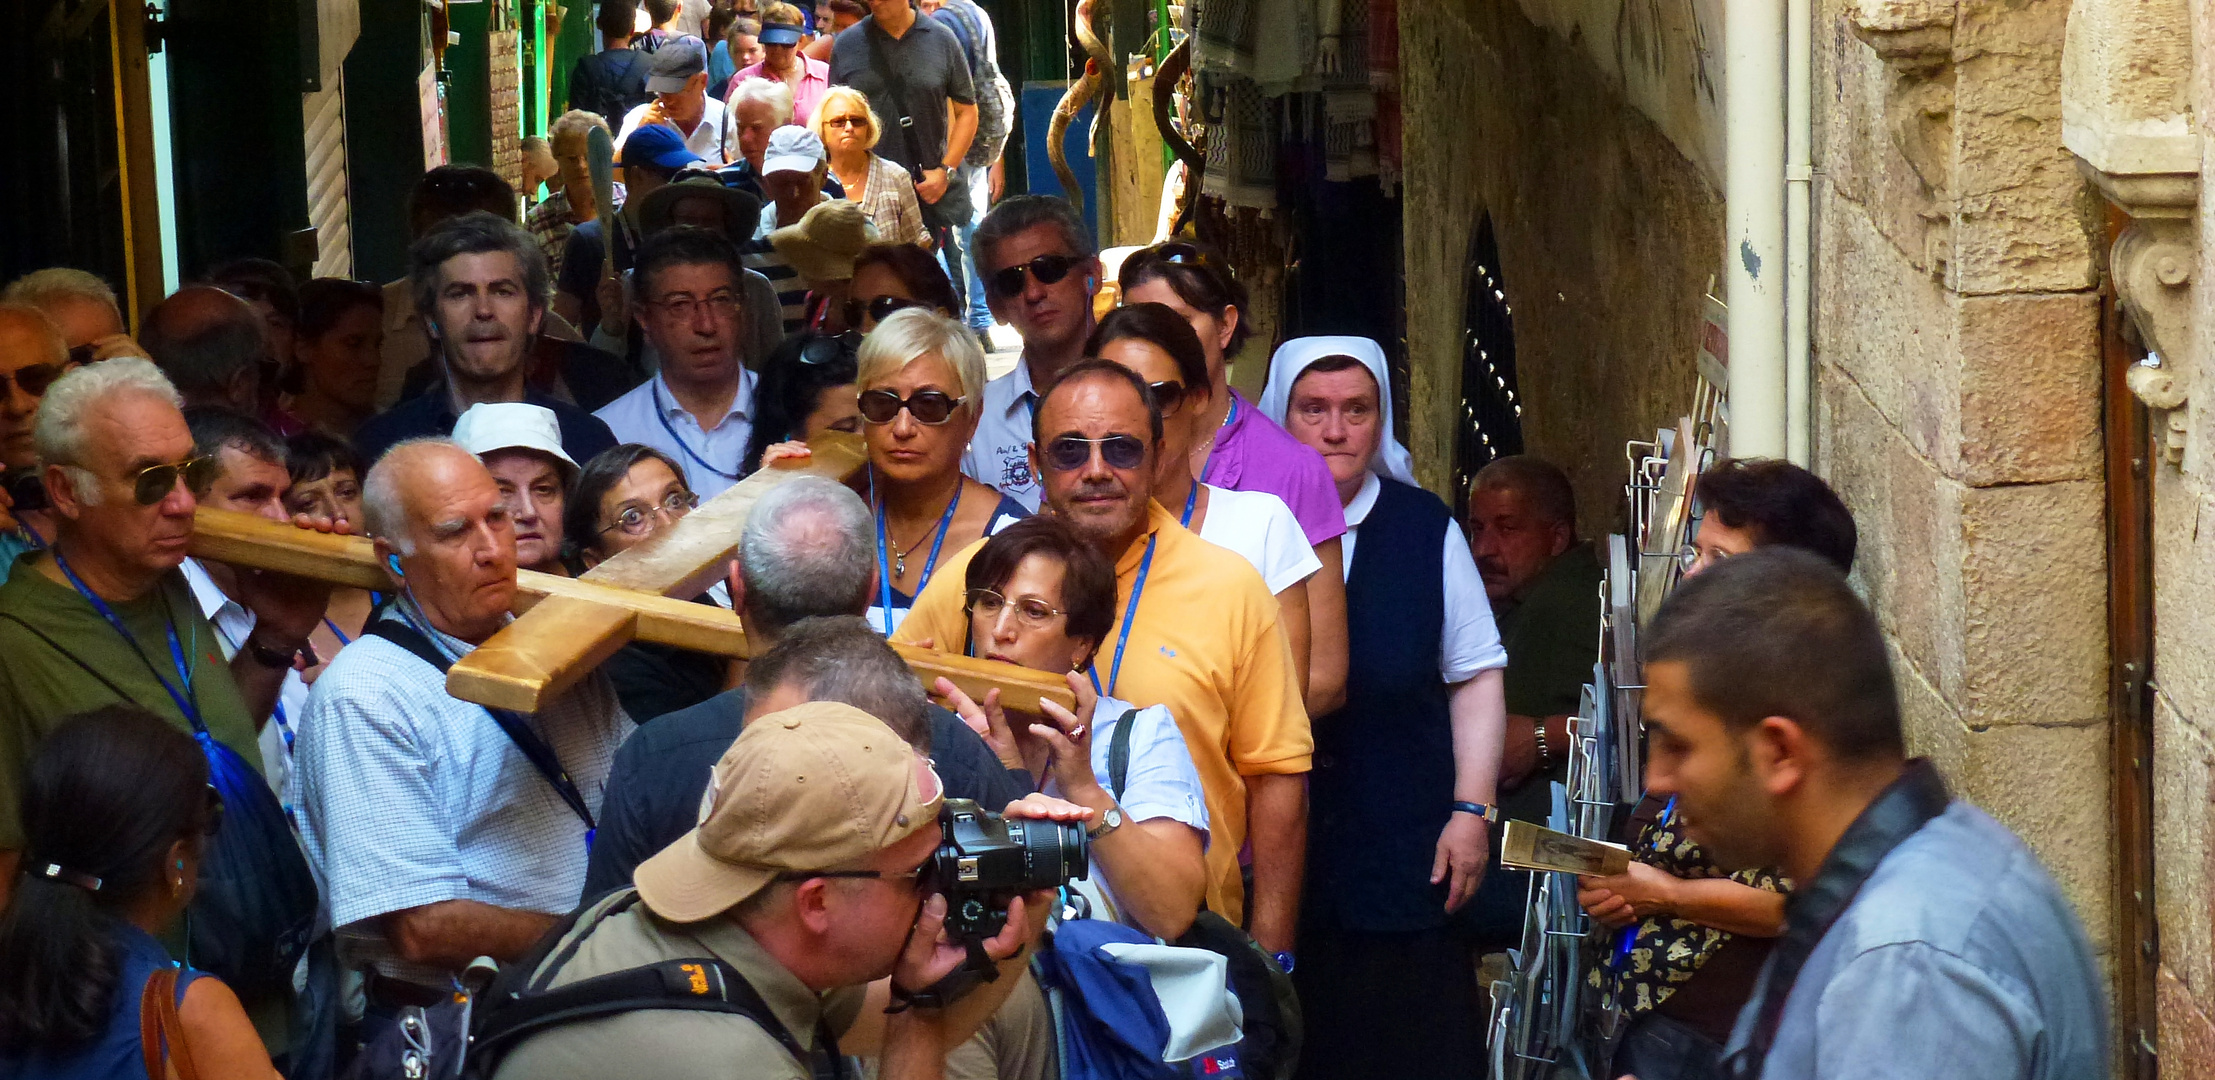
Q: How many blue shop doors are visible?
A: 1